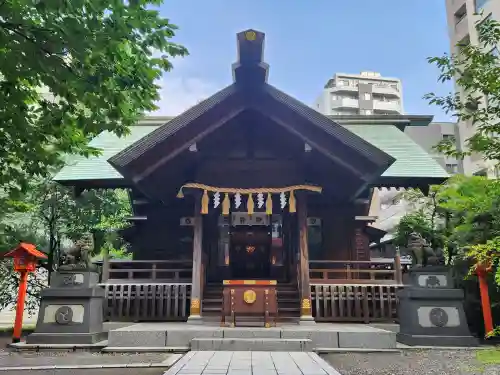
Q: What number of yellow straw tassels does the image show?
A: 5